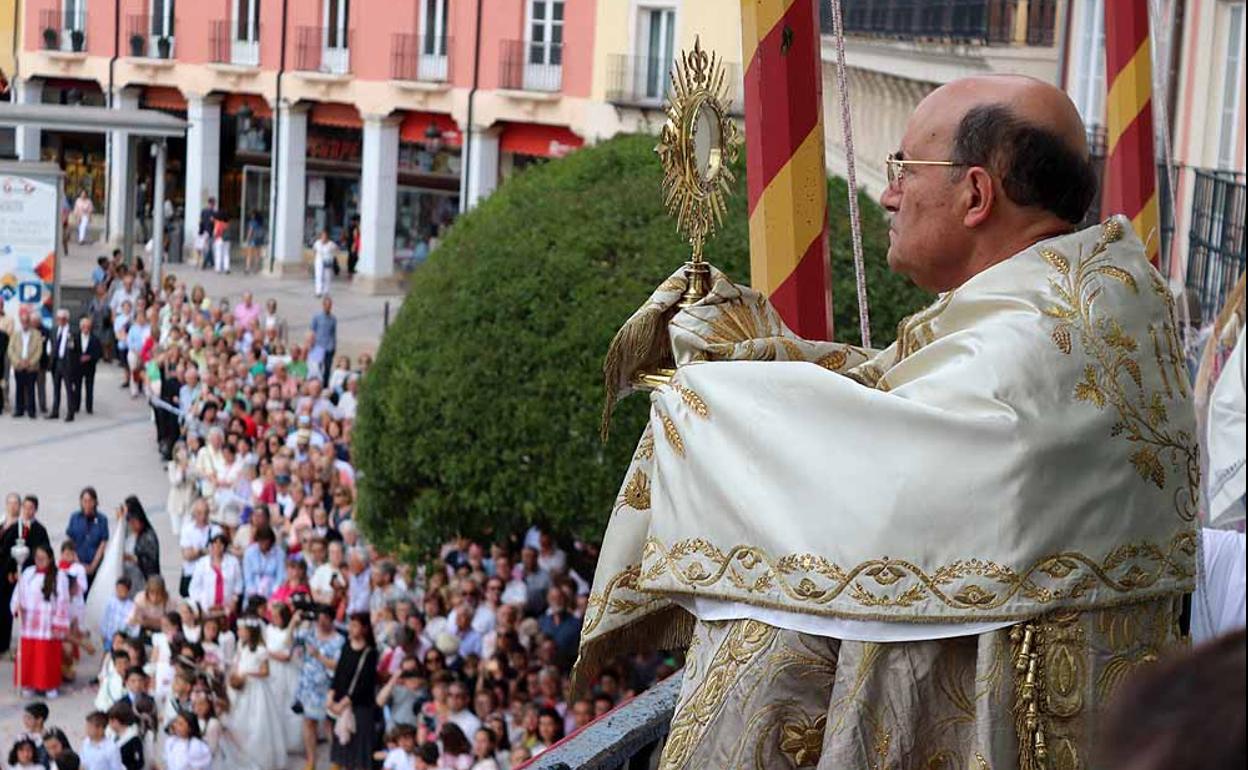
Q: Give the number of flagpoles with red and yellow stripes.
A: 2